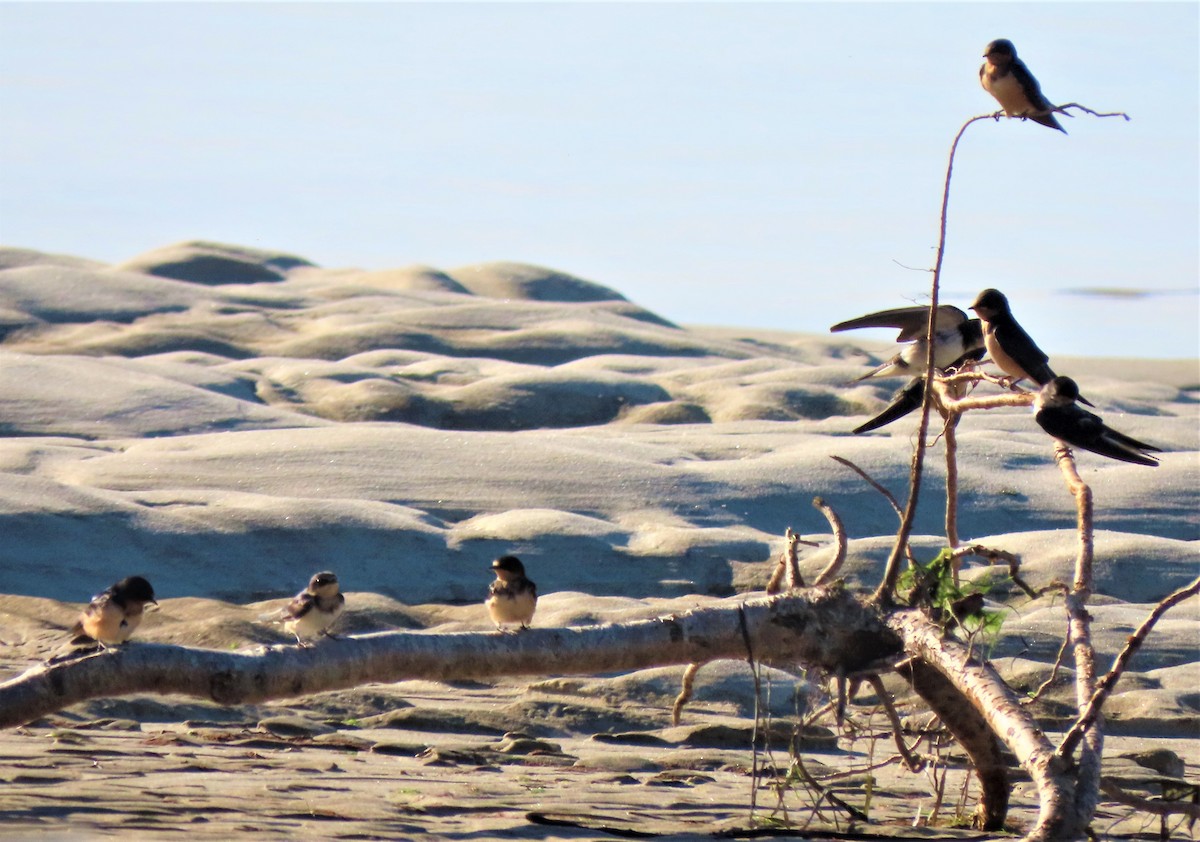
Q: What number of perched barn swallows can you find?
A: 7